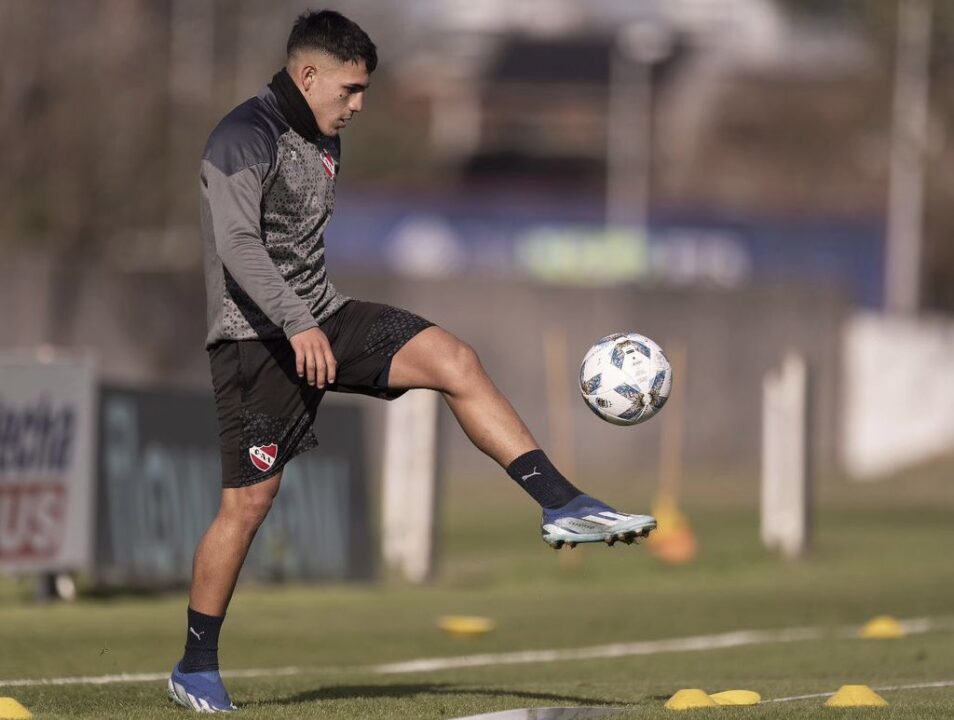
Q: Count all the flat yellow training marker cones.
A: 6